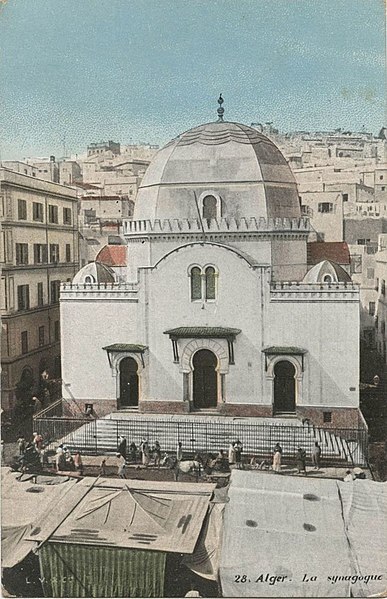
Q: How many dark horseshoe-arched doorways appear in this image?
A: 3